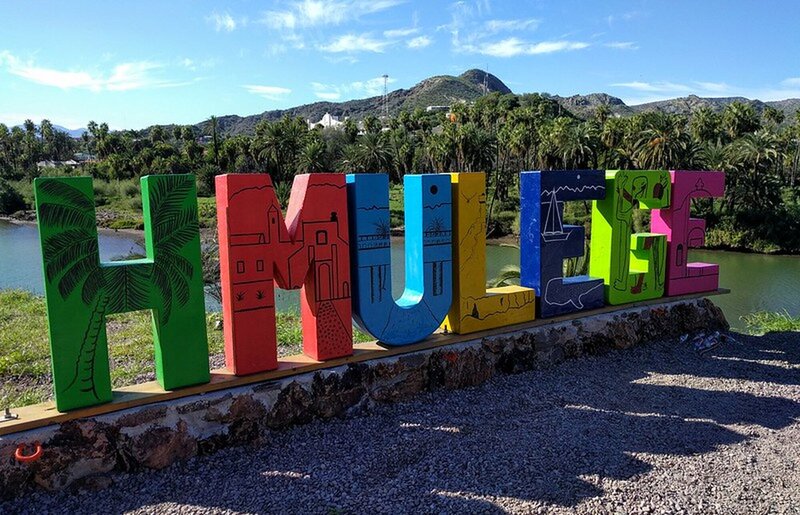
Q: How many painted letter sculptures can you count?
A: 7